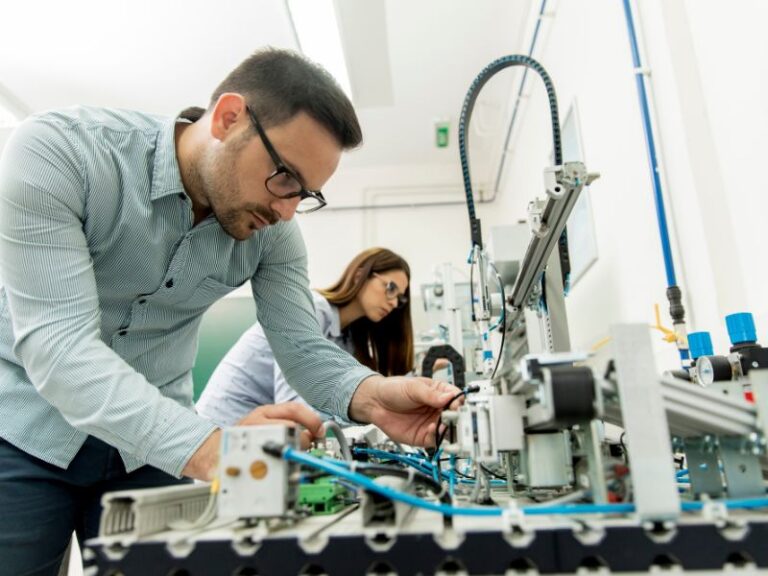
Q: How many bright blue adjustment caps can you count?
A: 2